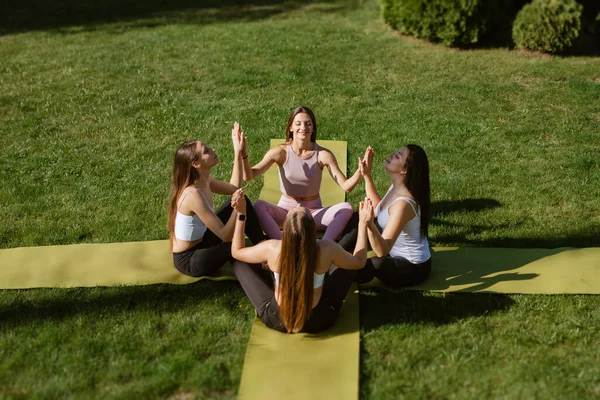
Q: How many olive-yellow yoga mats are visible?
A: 4